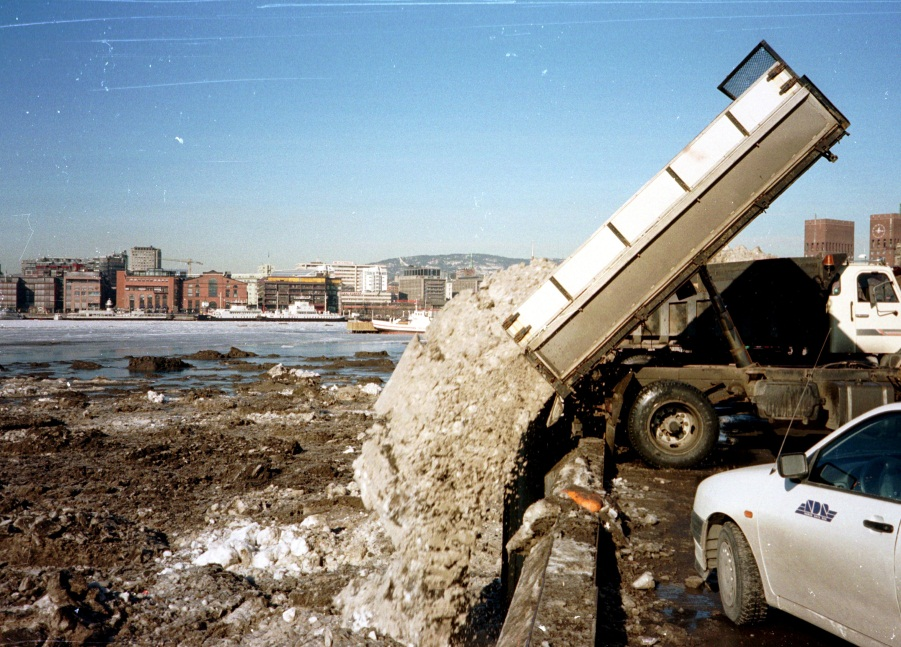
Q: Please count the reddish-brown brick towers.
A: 2